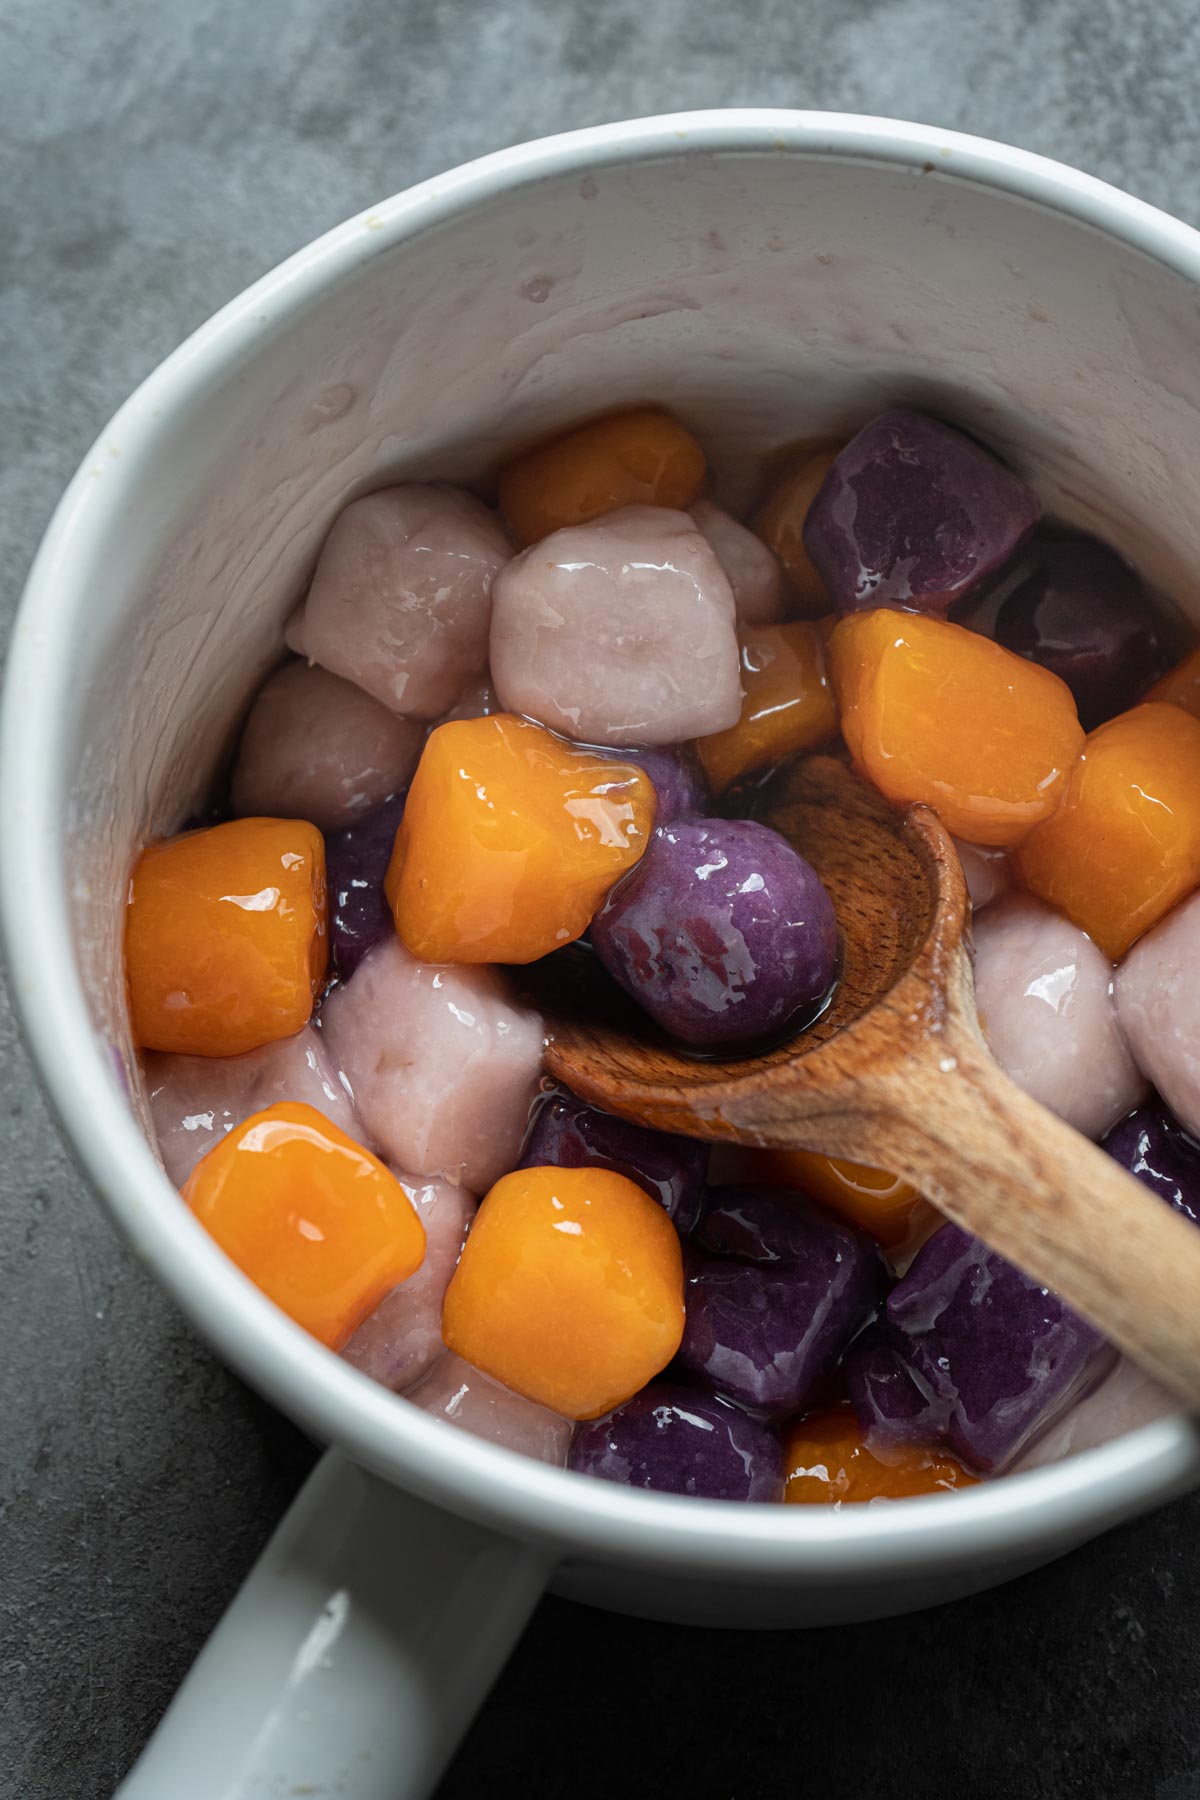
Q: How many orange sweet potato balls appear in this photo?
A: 12